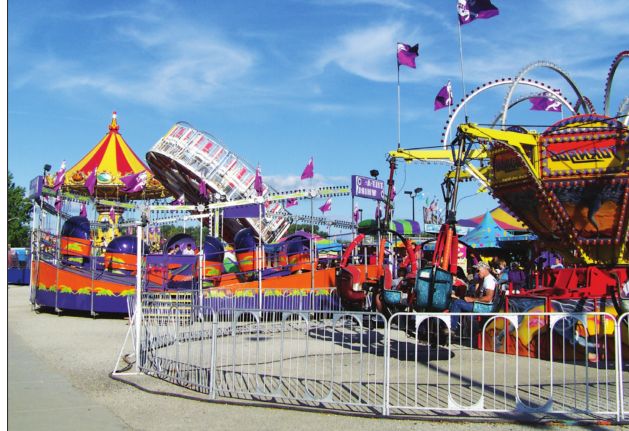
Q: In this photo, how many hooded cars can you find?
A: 6